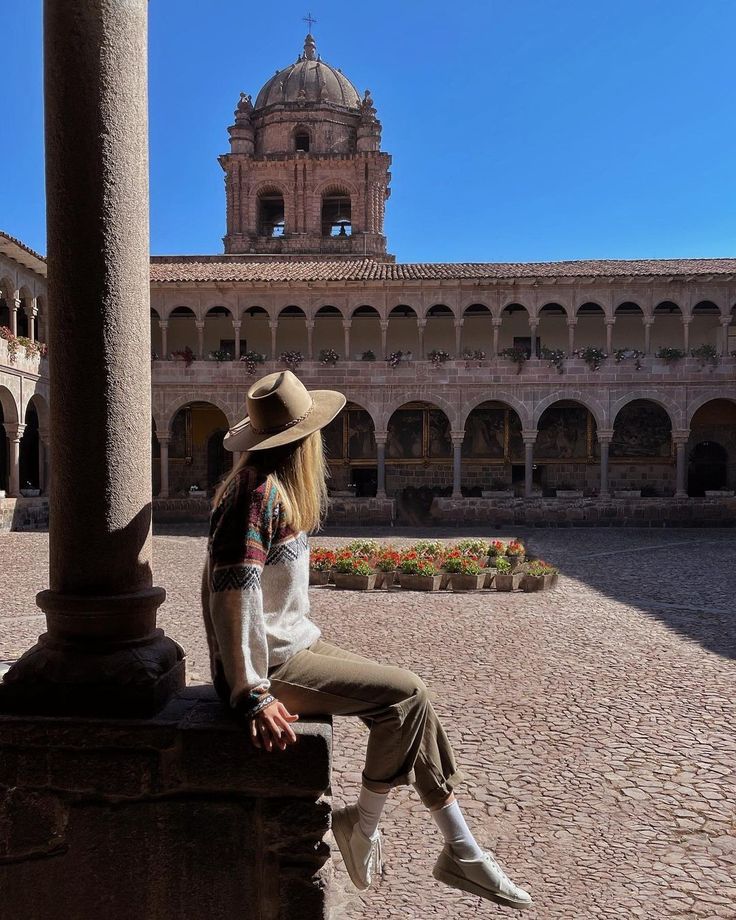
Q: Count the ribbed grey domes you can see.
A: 1